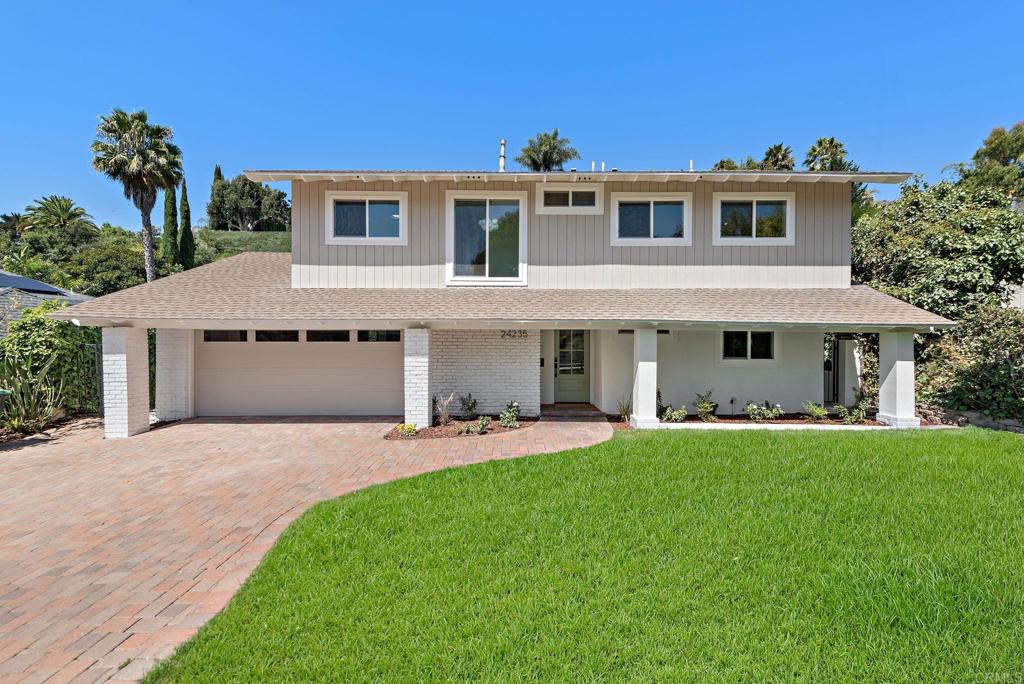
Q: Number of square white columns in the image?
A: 4